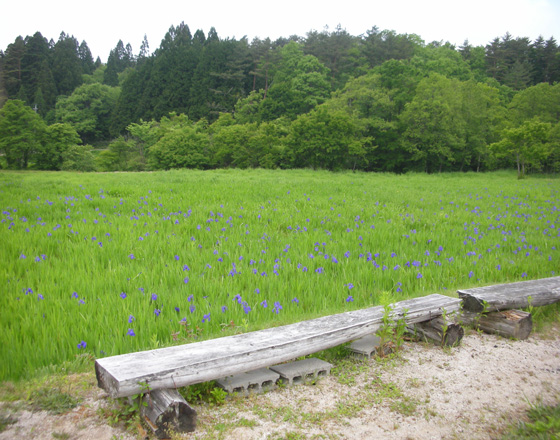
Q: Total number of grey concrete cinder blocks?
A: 3